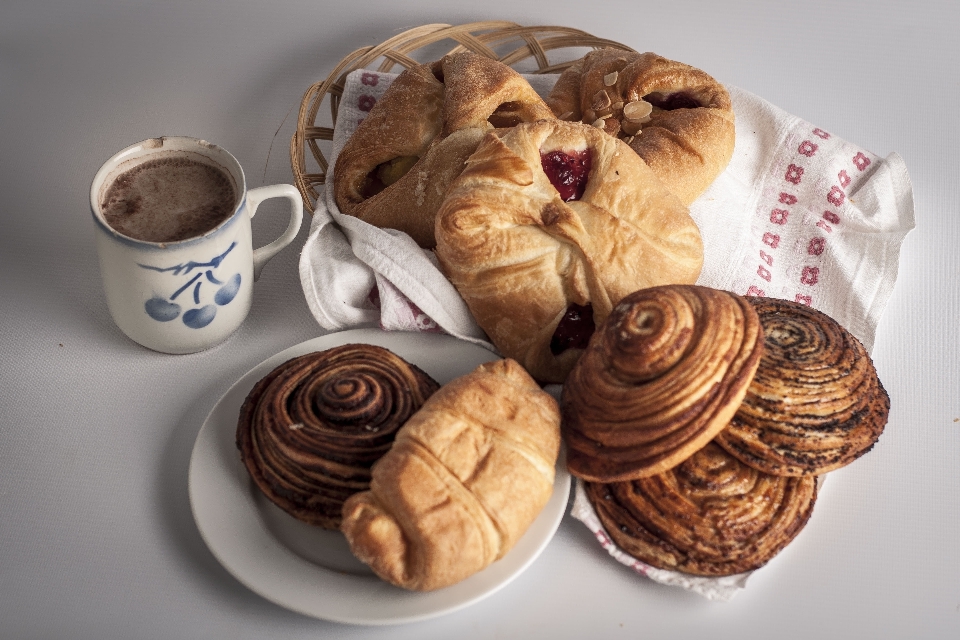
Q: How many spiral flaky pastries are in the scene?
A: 4